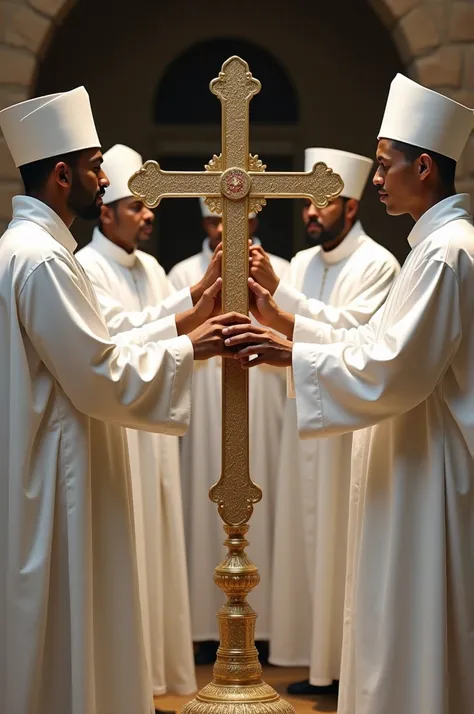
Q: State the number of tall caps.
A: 5